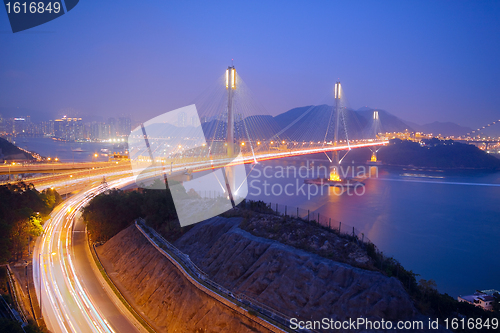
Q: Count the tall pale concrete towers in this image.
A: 3